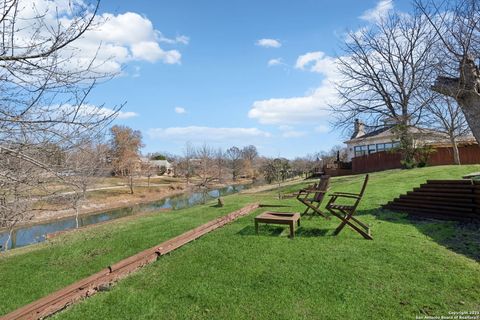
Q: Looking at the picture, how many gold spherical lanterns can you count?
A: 0